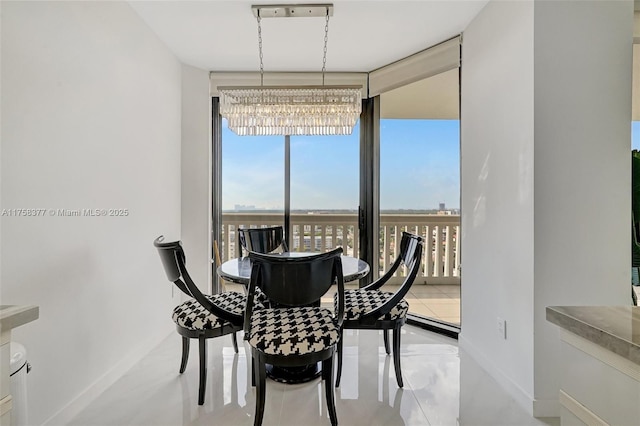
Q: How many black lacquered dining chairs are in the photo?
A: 4